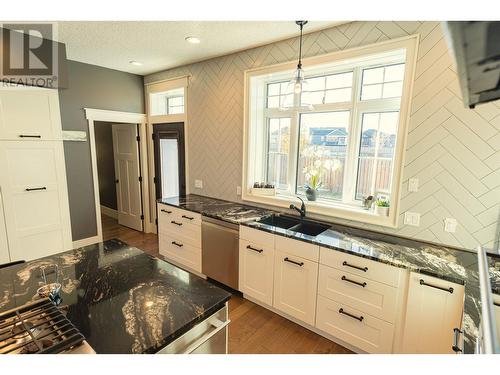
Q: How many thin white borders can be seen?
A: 2